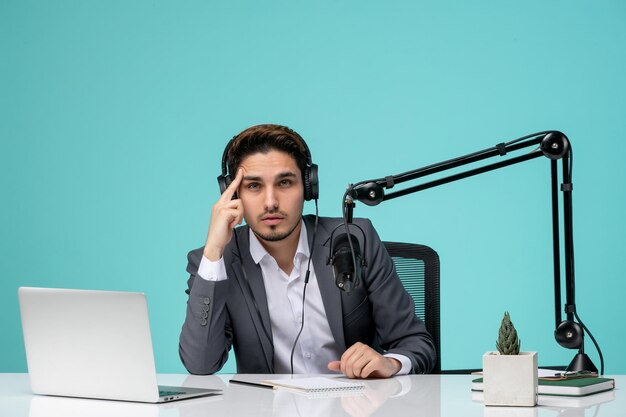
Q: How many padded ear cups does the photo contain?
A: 2